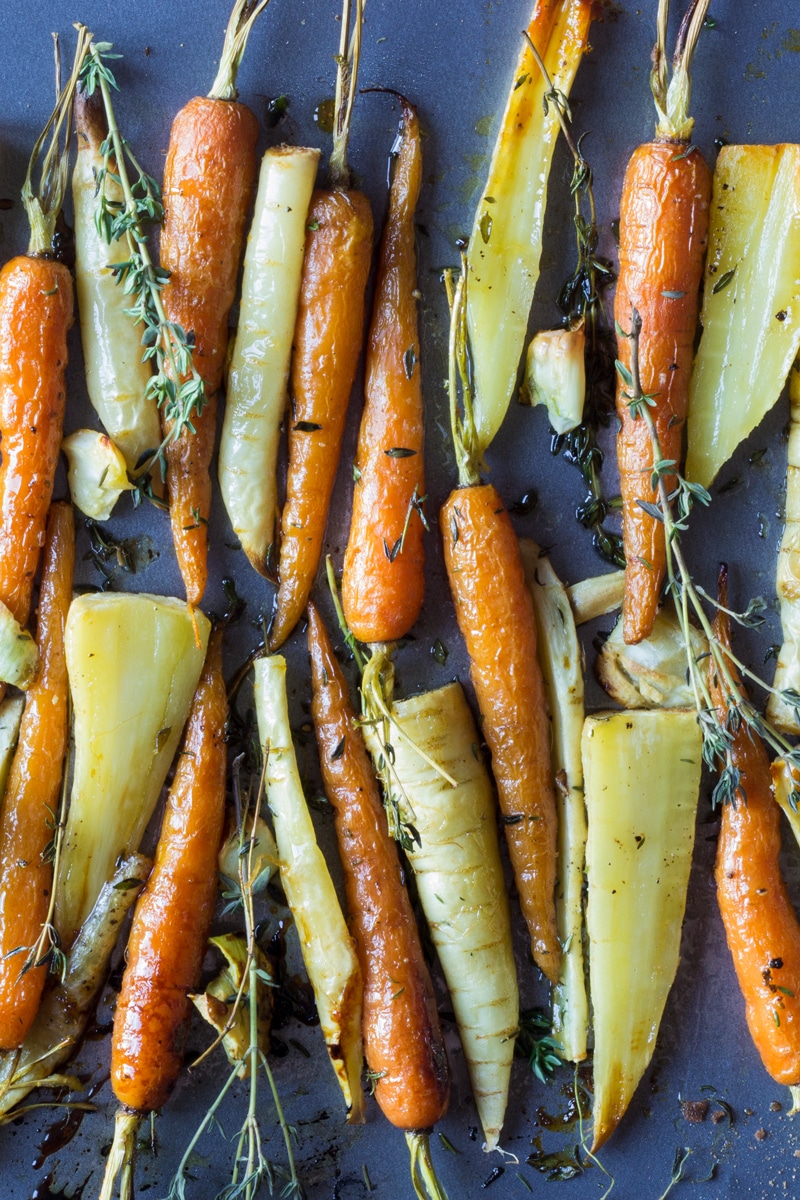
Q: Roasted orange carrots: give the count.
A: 10